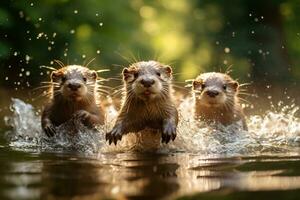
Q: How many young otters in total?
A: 3